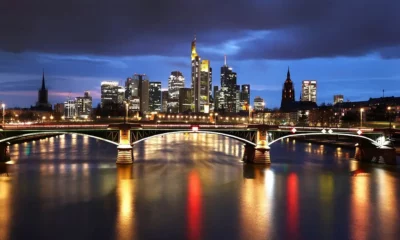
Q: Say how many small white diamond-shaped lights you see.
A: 4